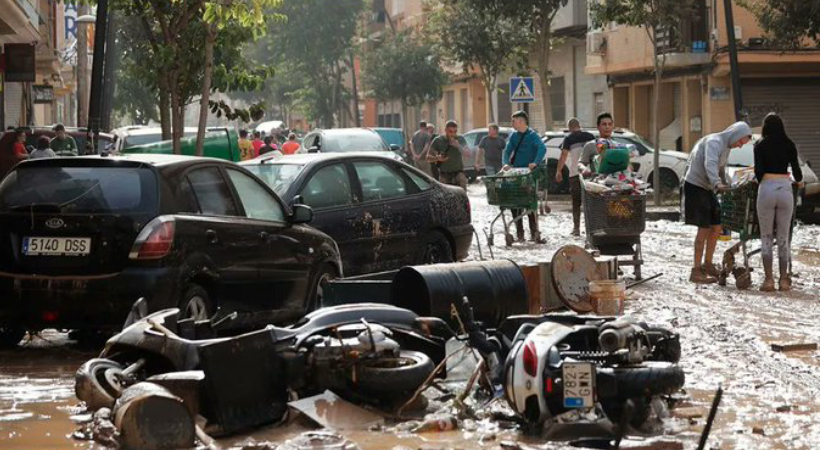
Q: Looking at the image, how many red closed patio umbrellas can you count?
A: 0